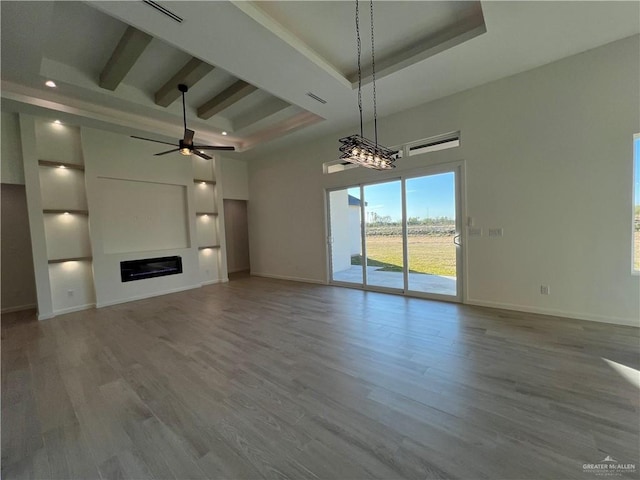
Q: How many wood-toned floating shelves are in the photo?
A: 6